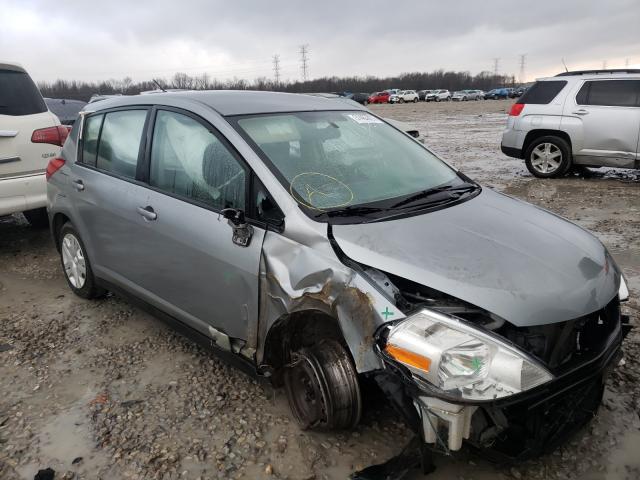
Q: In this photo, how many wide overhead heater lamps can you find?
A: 0